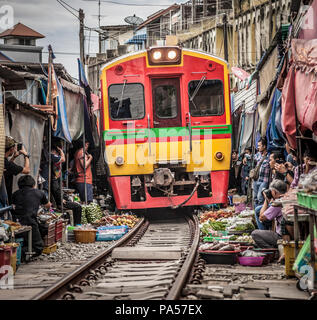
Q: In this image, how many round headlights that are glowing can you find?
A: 2